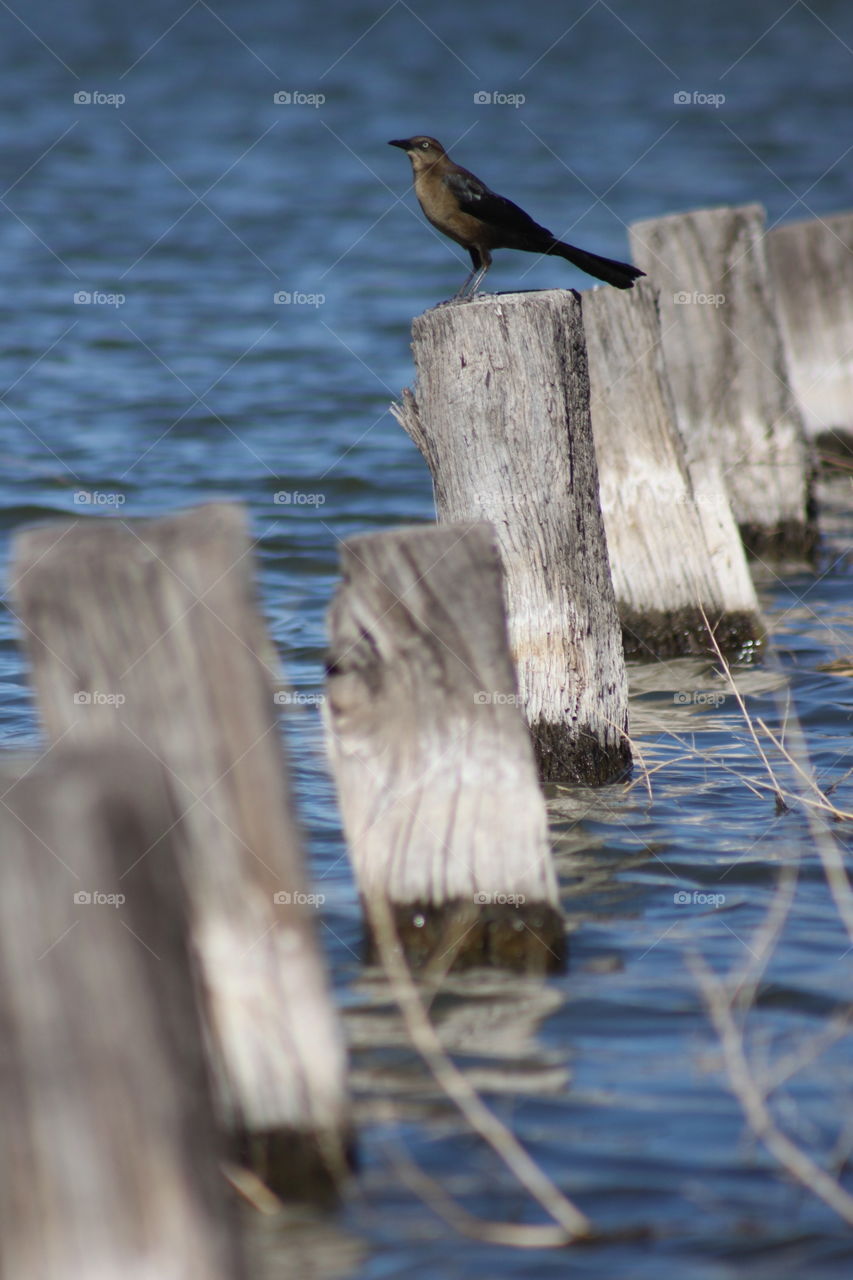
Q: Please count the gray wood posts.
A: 7